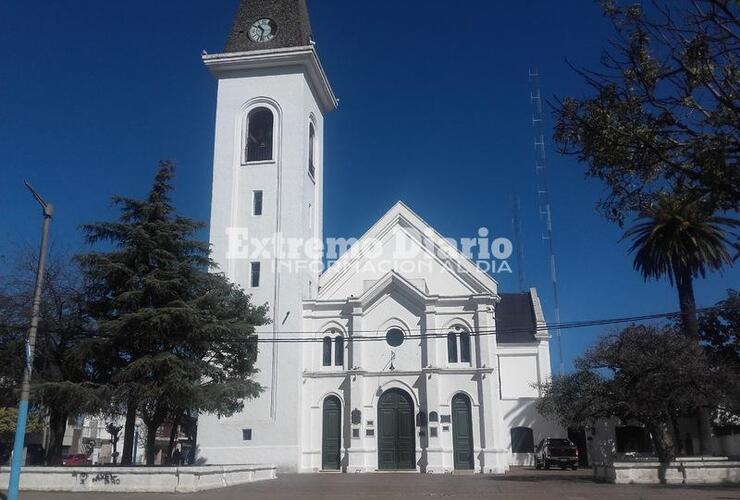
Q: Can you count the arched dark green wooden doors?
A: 3